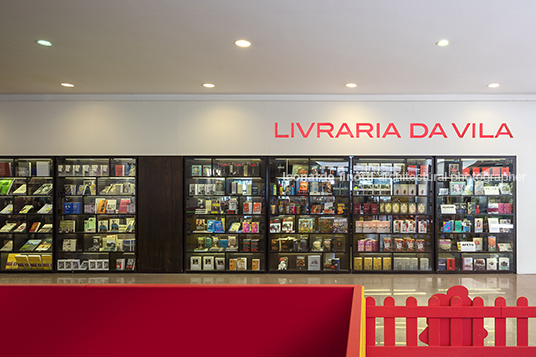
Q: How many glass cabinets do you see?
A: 6